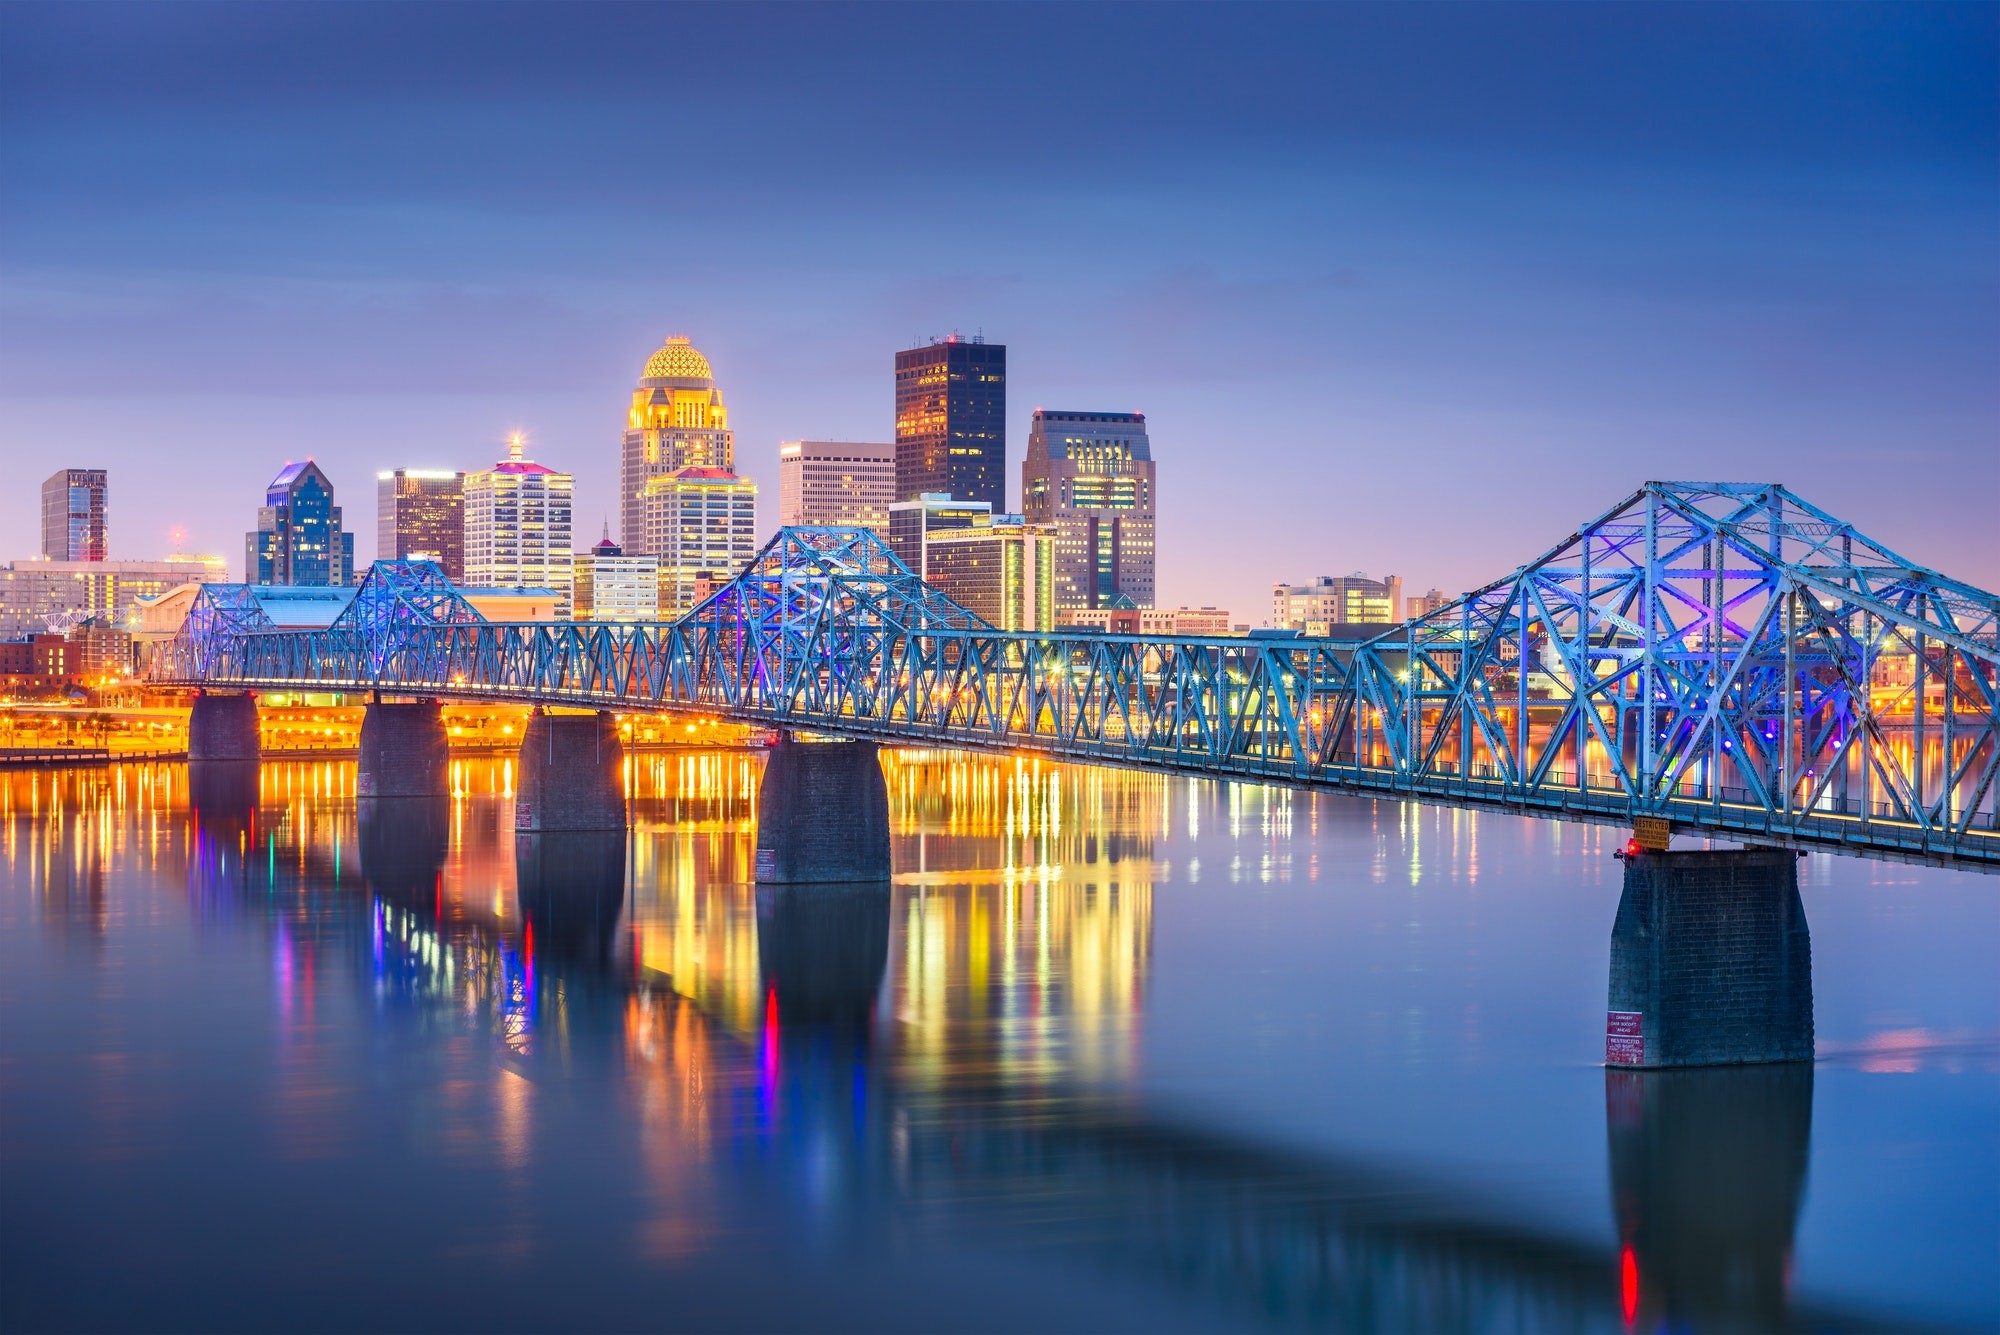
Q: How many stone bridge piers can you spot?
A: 5